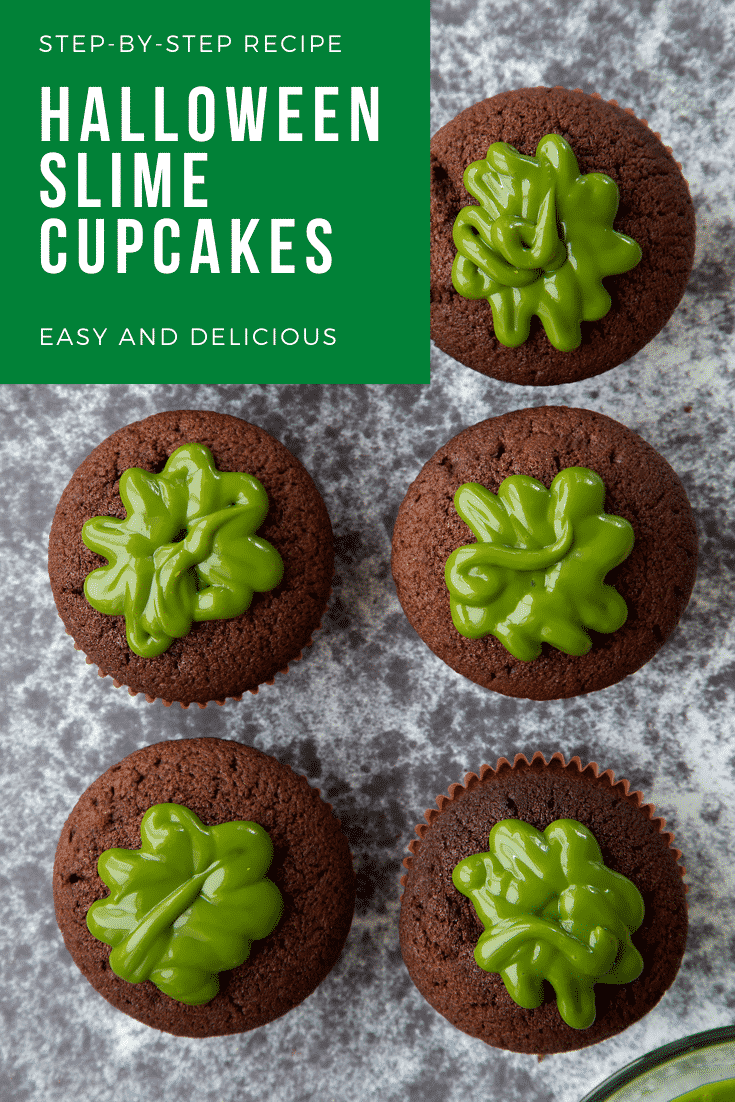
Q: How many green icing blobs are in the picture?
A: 5